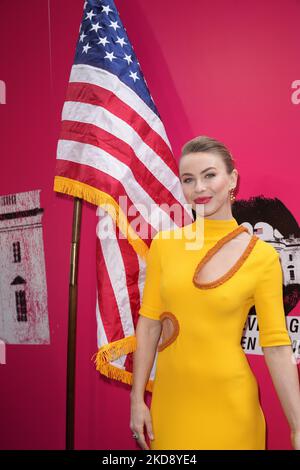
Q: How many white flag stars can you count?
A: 11